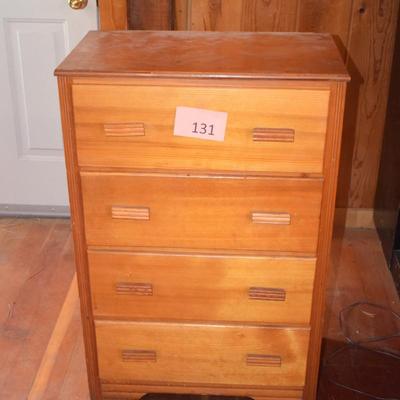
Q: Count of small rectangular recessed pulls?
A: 8